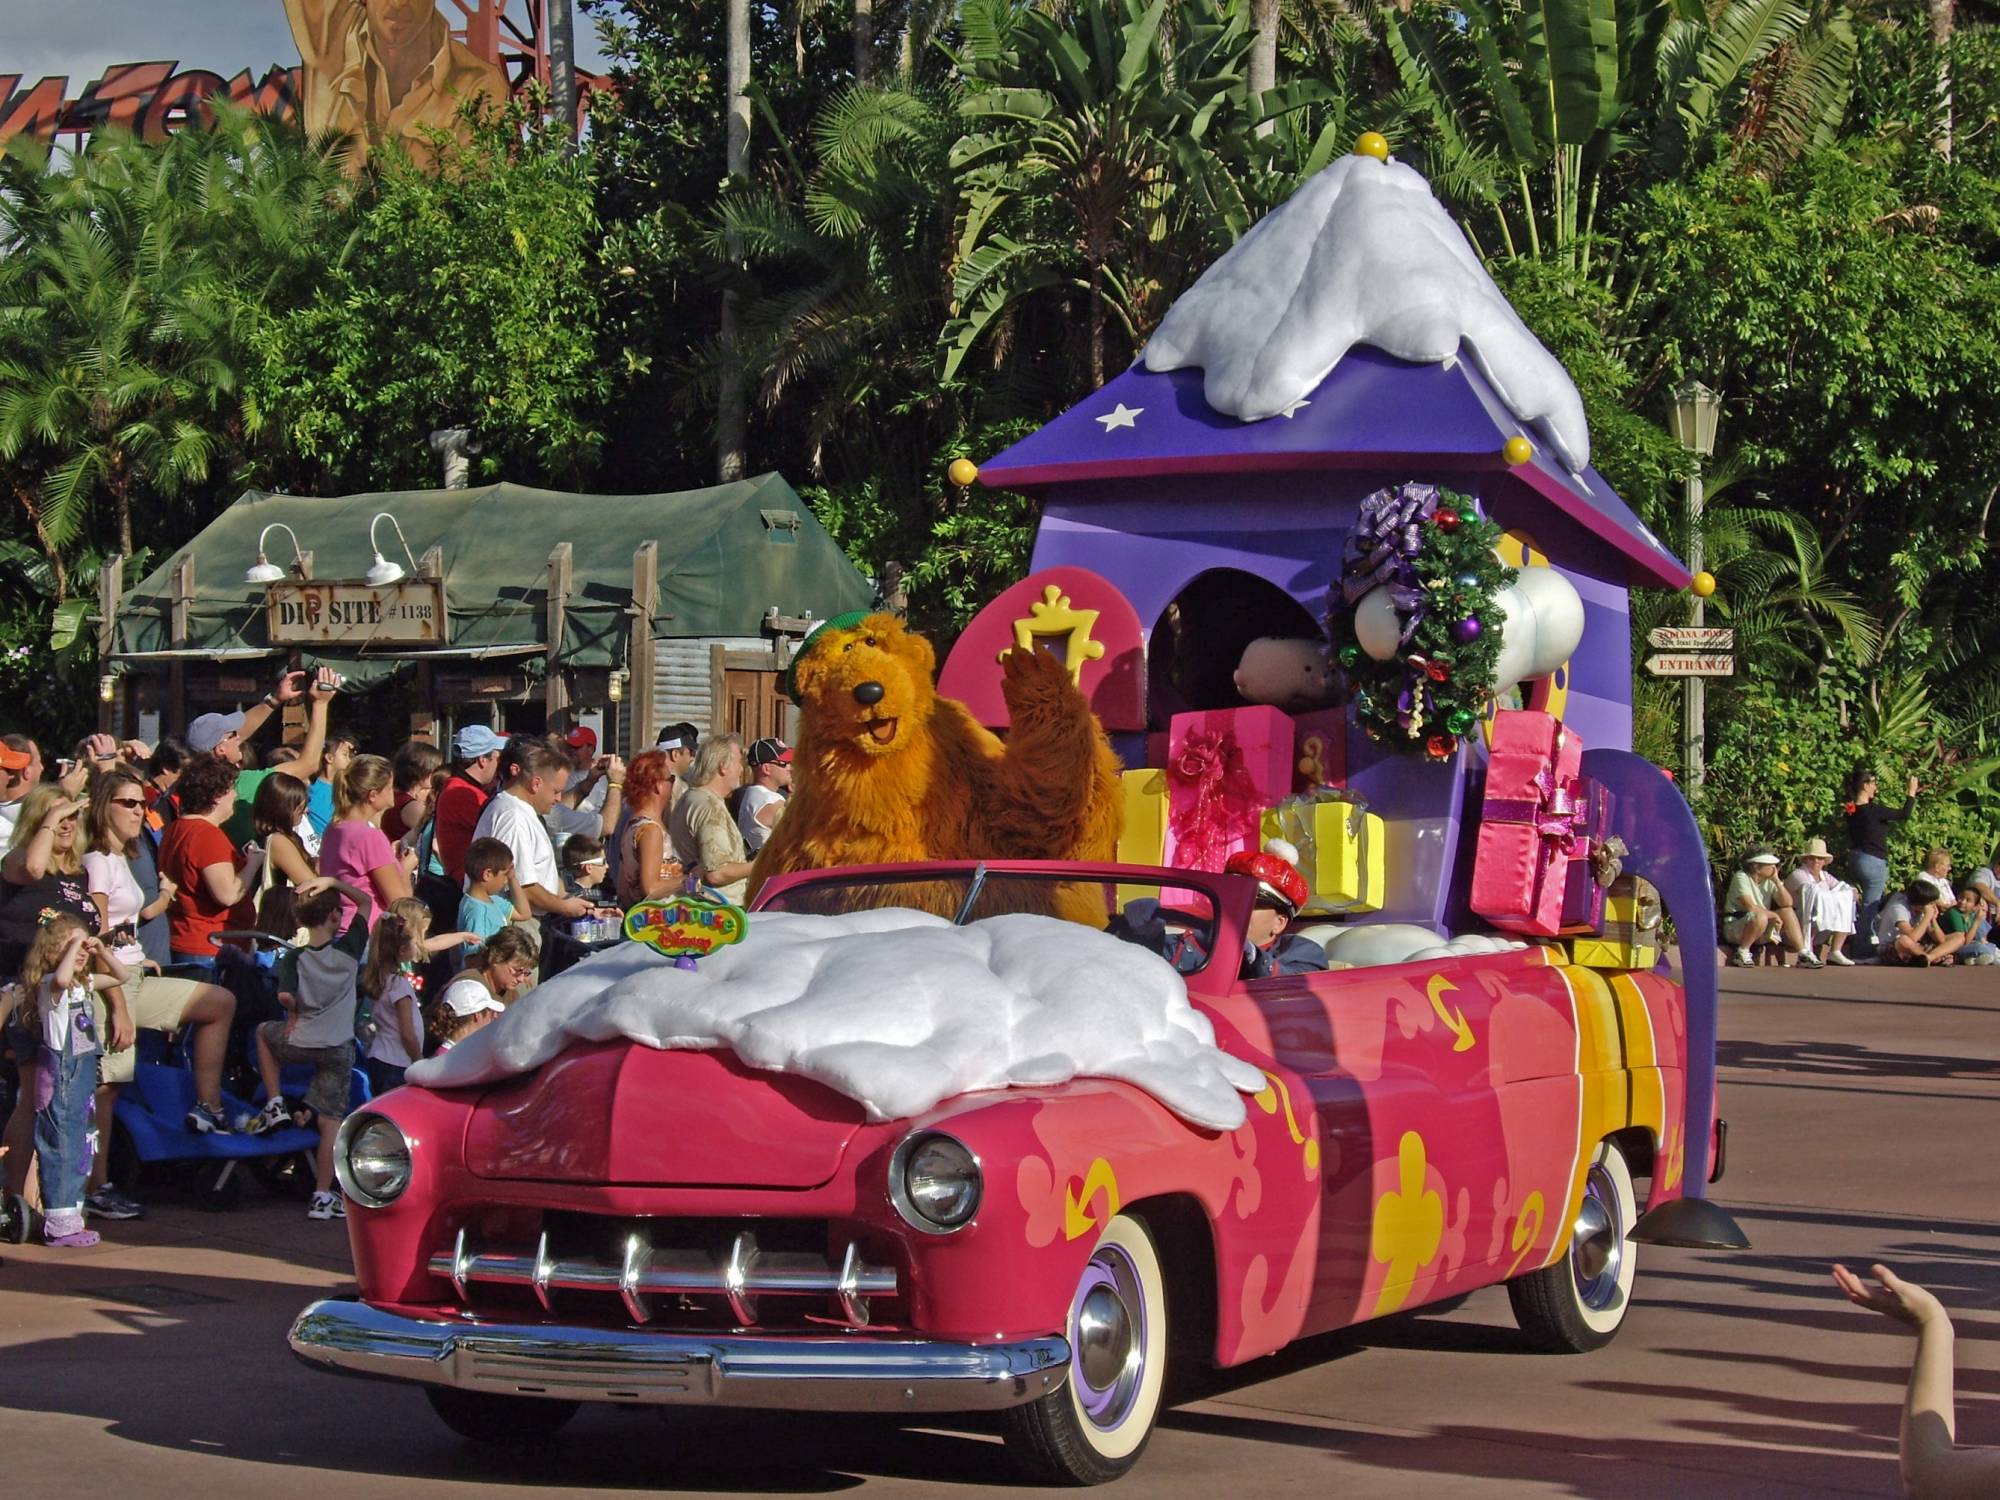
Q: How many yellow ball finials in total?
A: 4